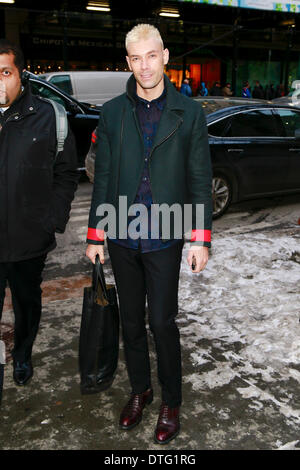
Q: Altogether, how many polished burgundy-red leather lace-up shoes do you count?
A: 2